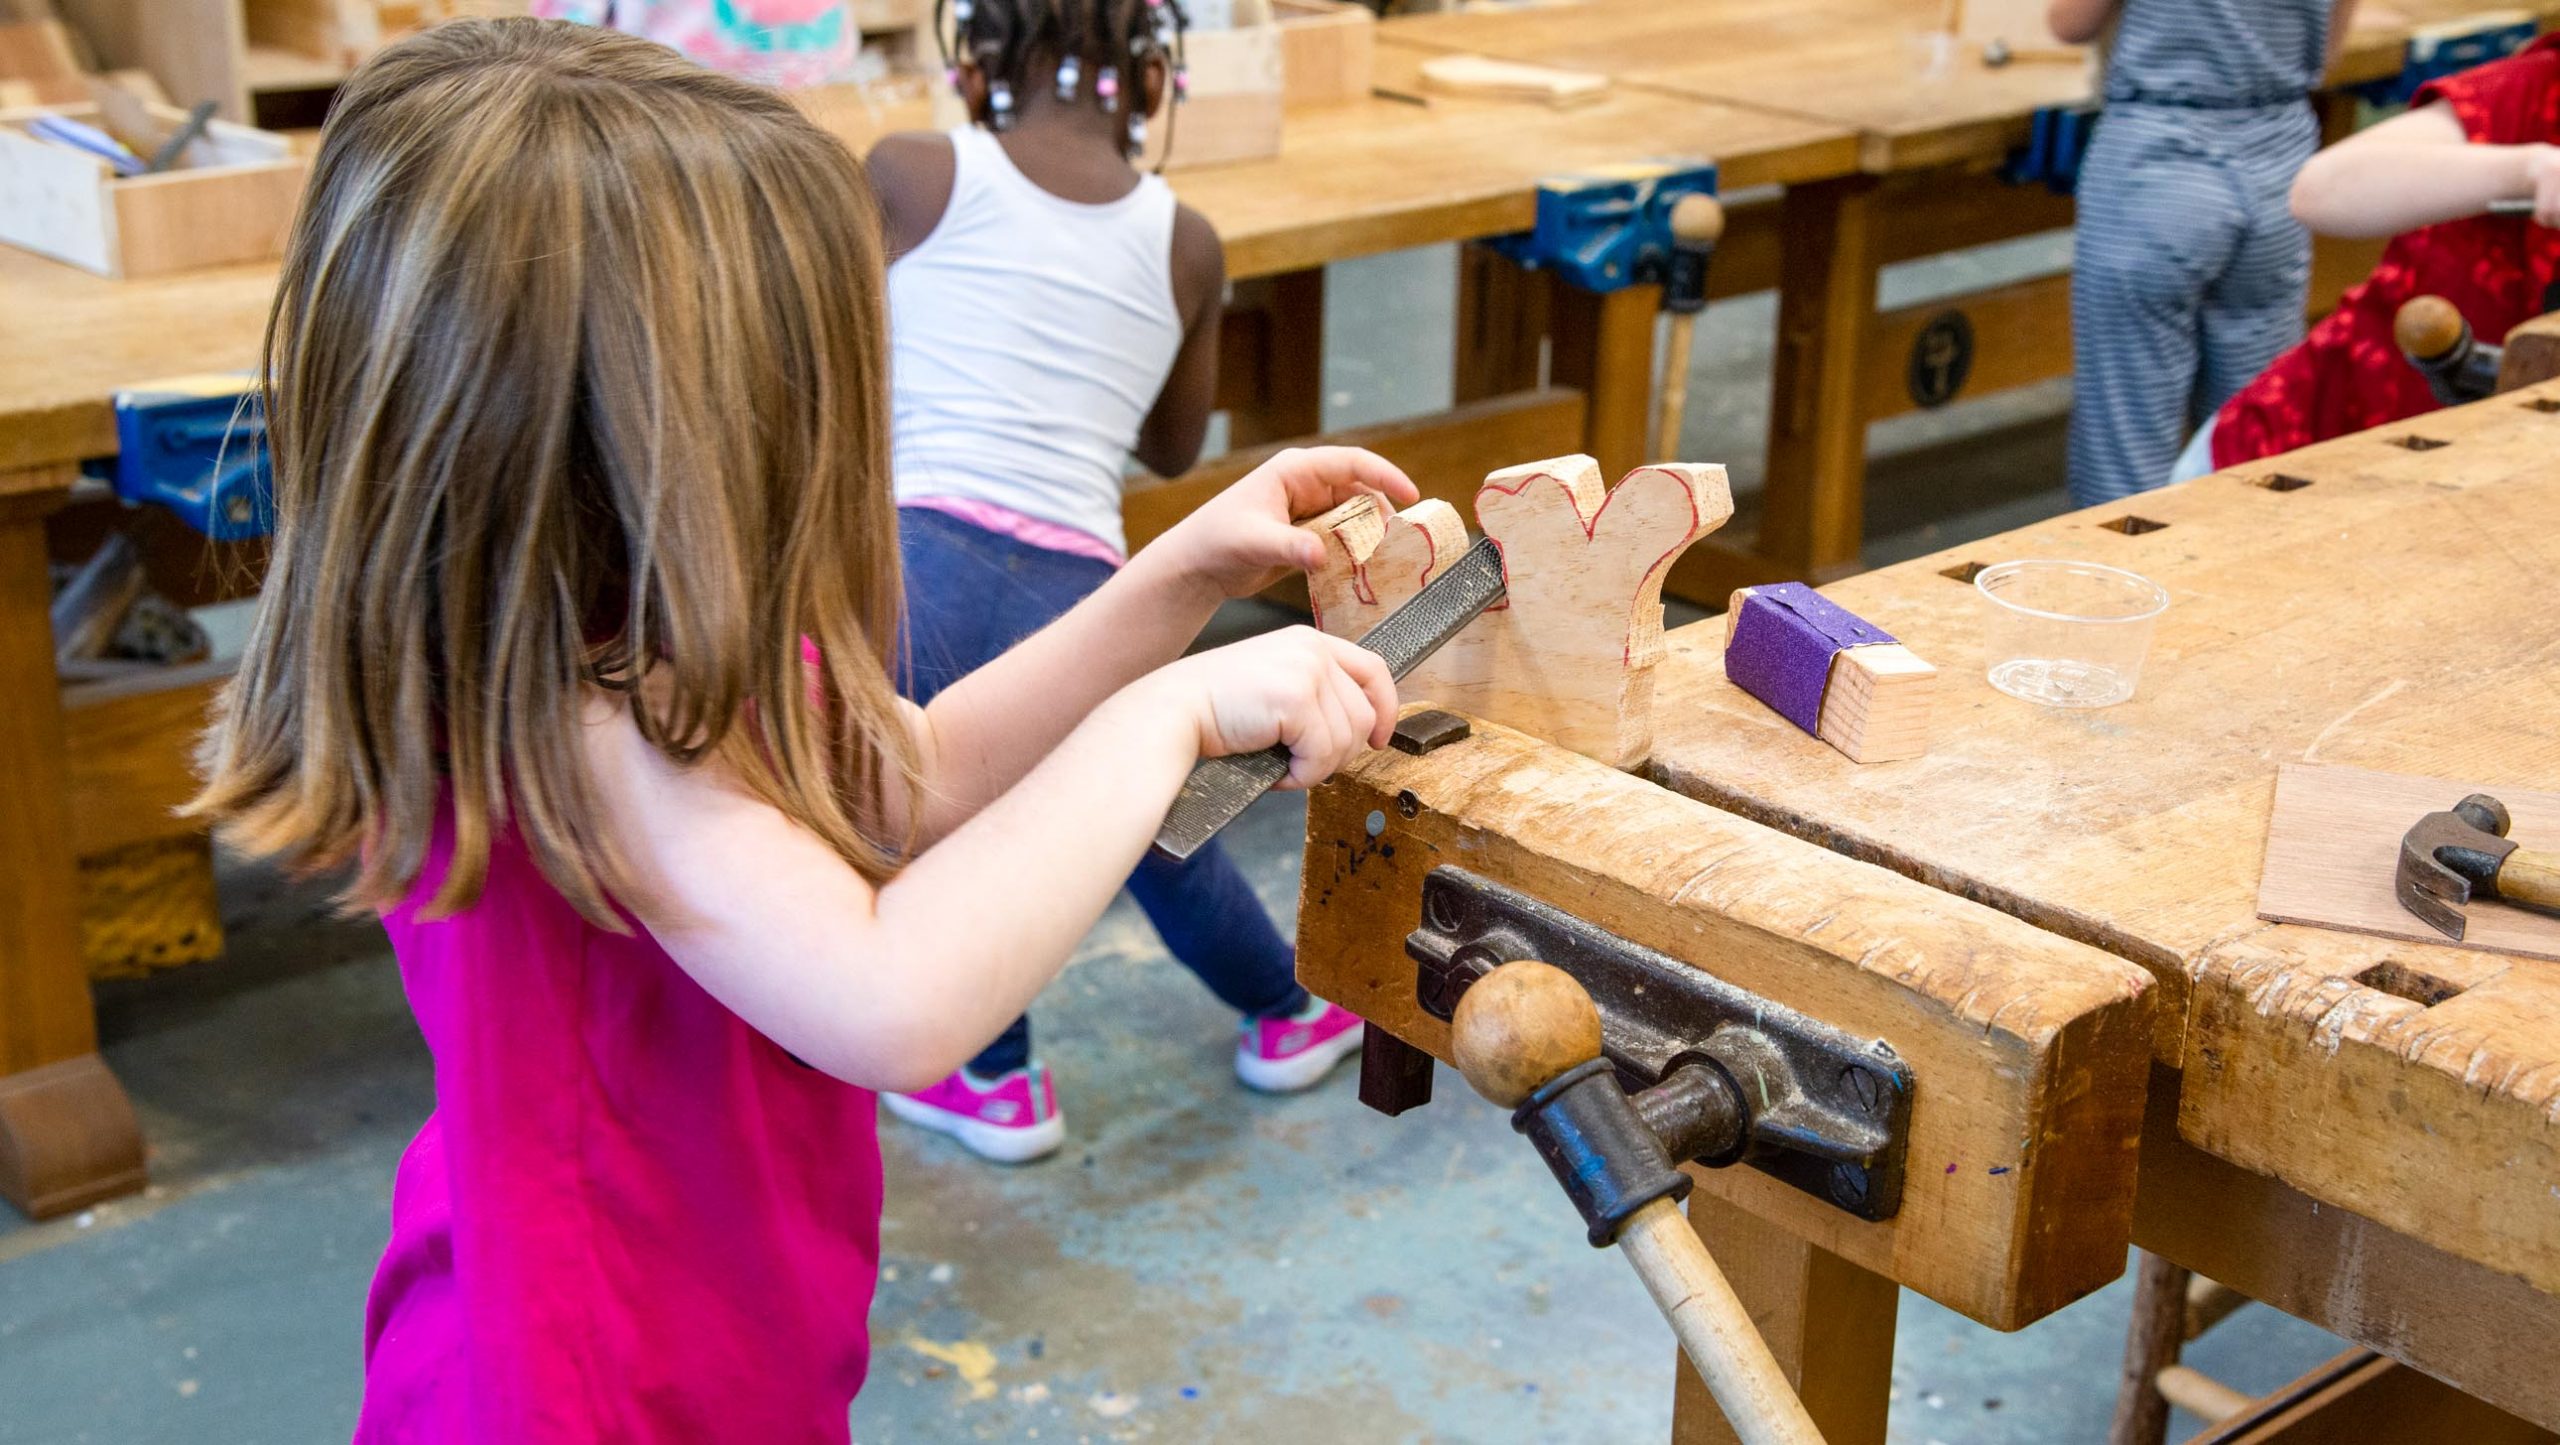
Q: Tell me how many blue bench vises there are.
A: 4